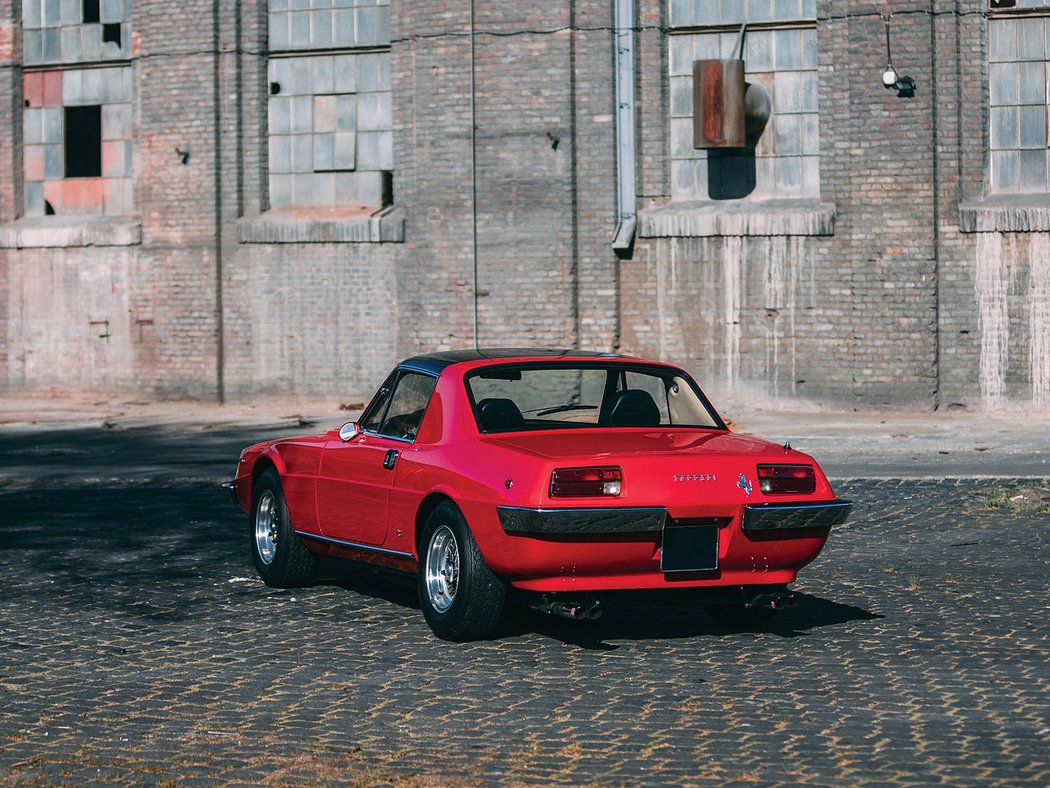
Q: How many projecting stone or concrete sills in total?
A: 4